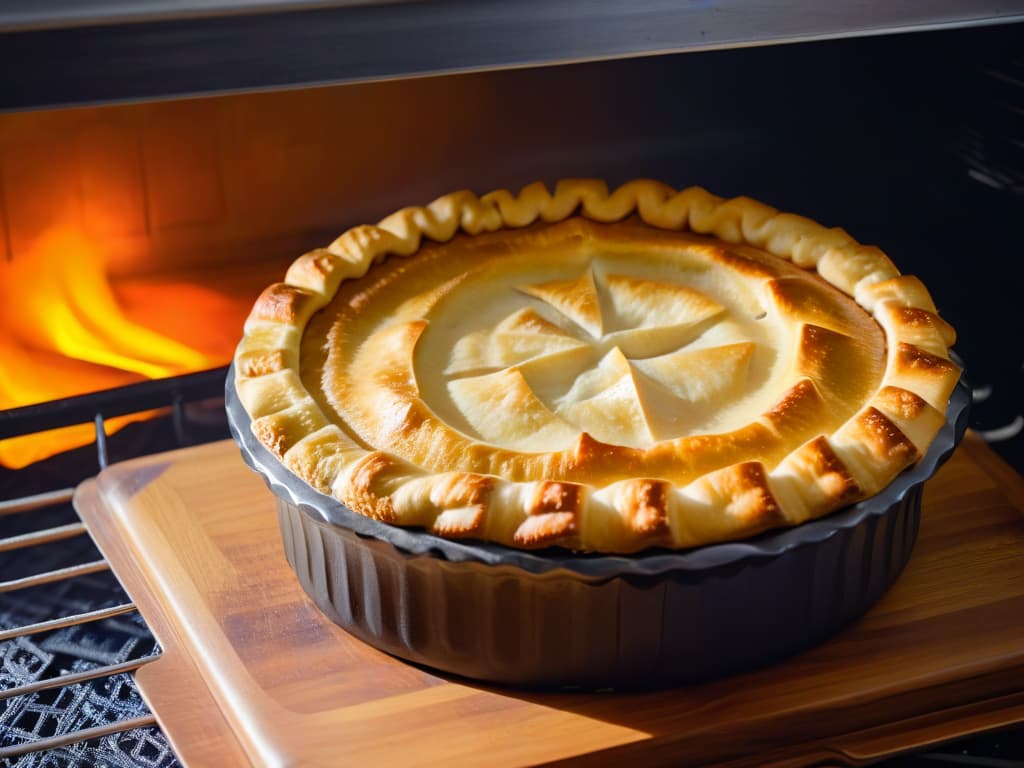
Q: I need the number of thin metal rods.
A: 6